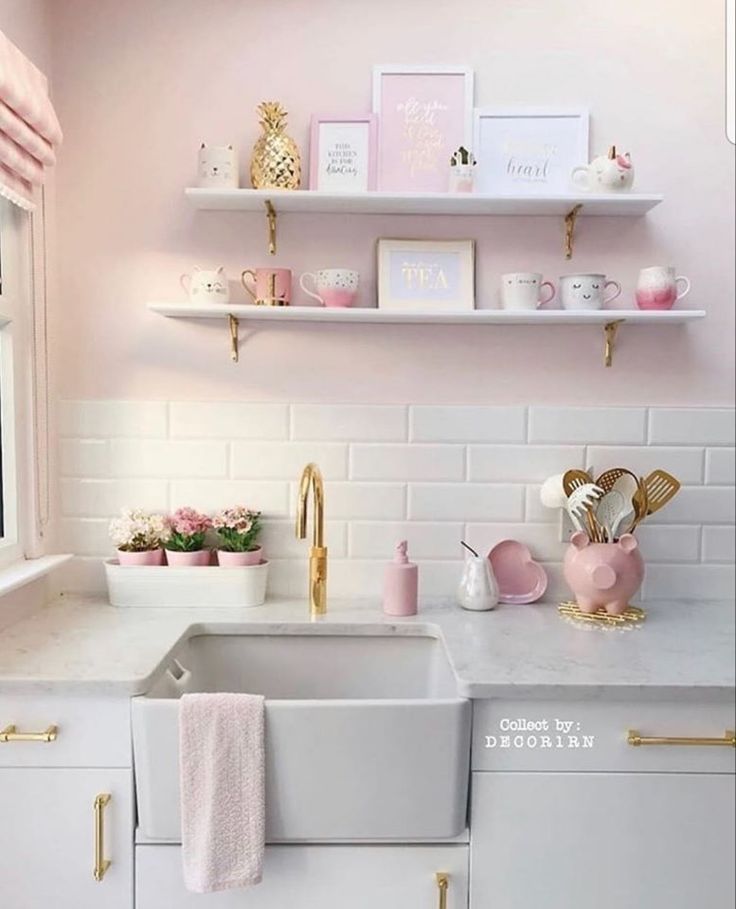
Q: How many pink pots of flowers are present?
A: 3